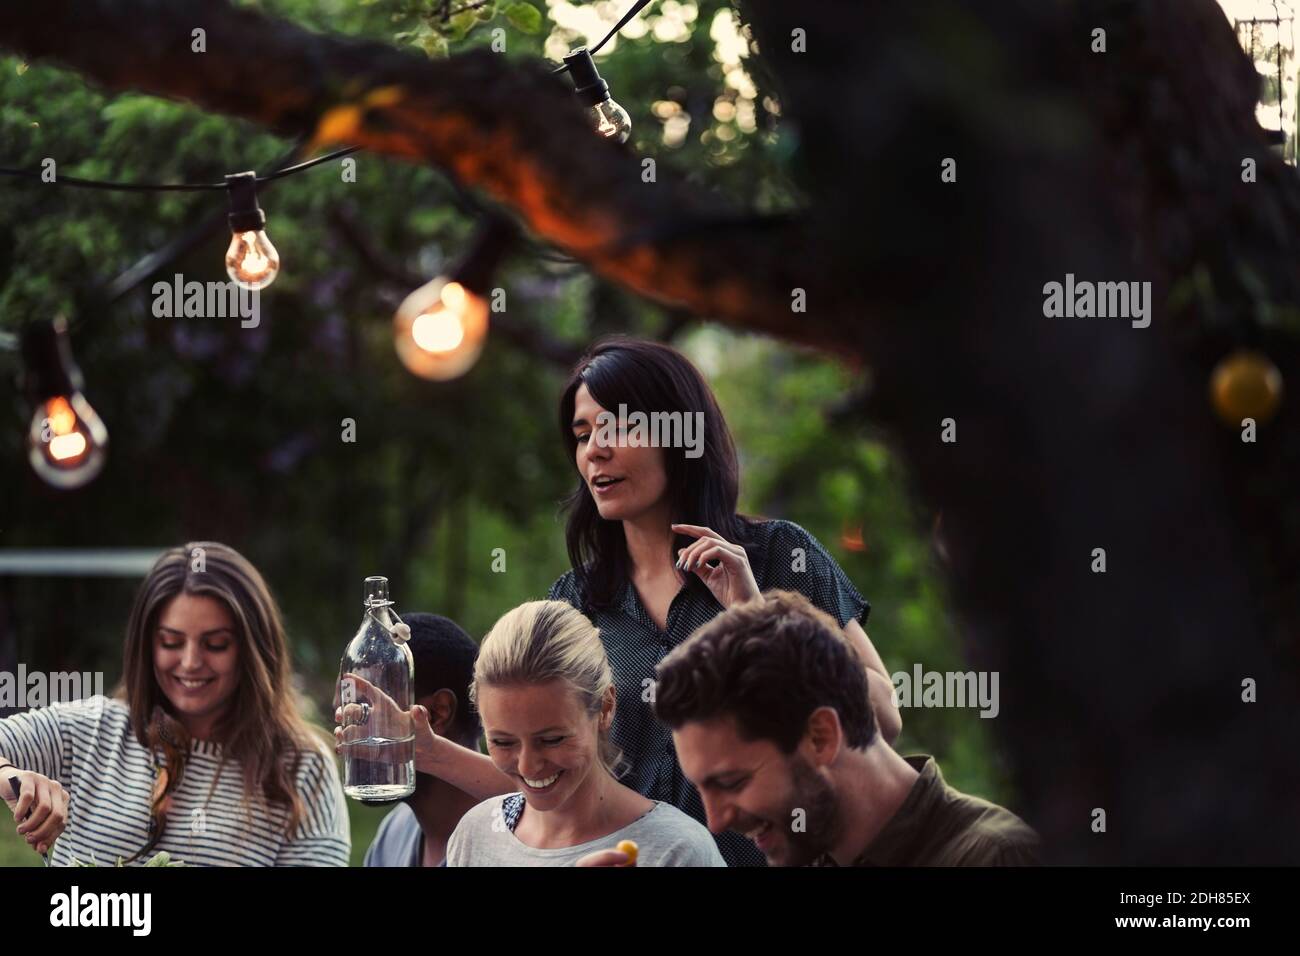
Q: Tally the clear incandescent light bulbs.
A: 4